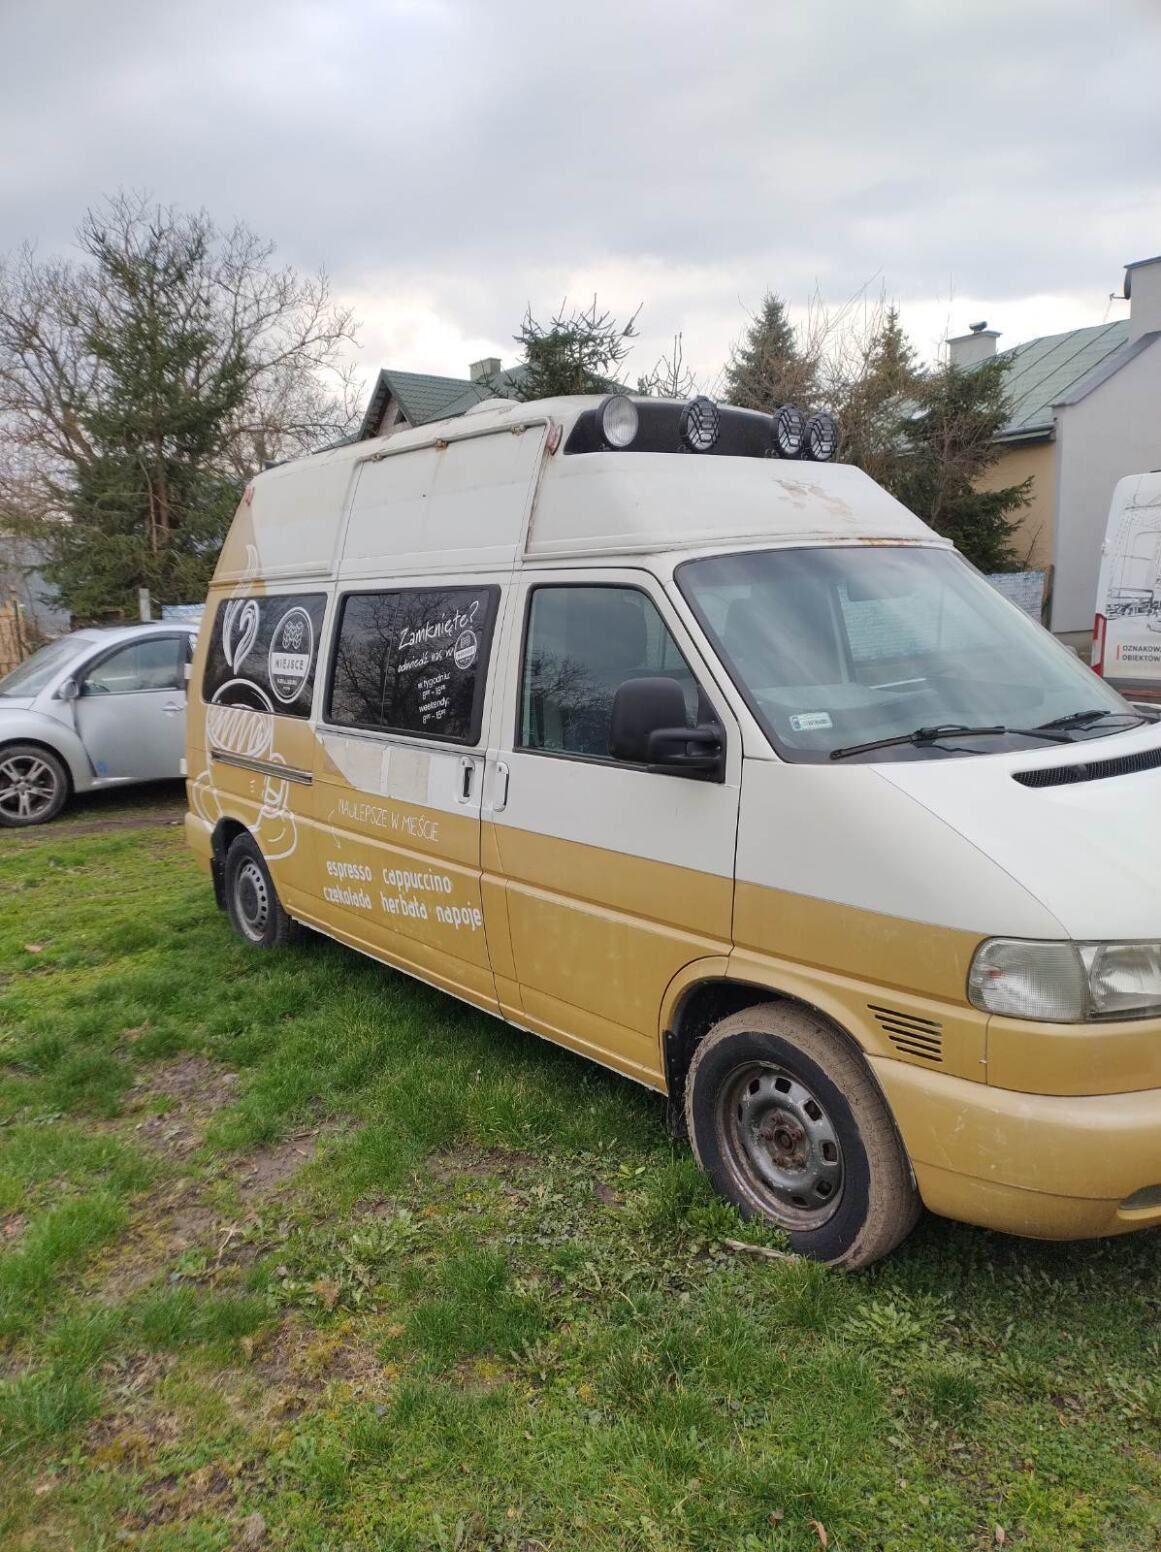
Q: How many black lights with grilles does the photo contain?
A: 3